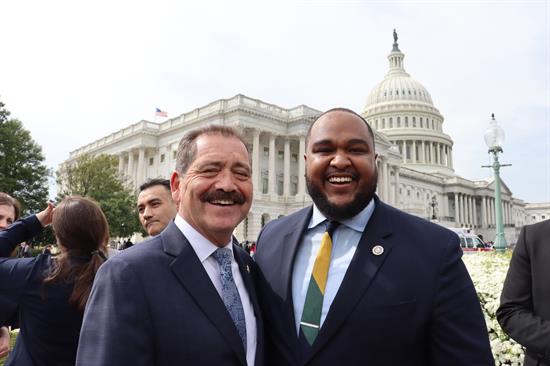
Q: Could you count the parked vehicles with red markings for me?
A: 1